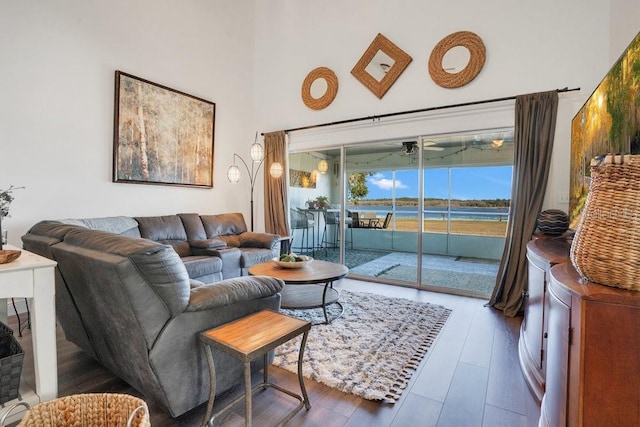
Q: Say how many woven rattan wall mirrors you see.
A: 3